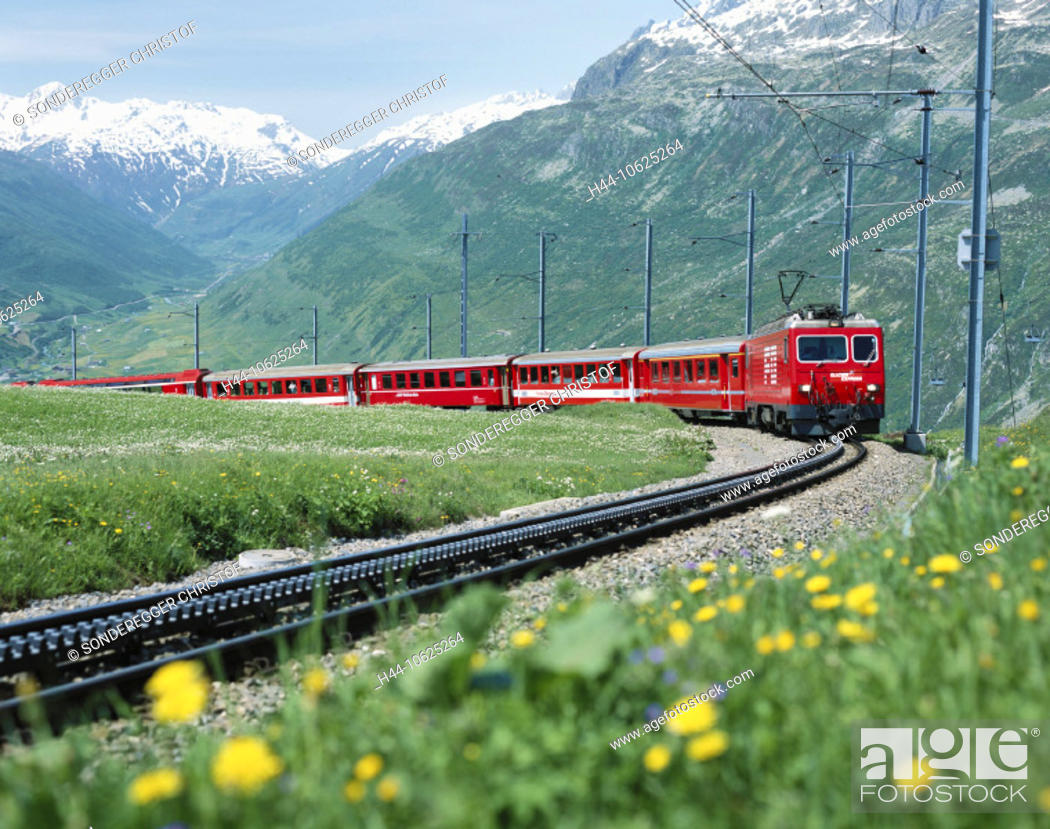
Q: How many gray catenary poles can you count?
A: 11